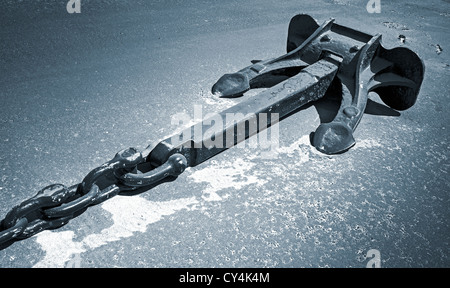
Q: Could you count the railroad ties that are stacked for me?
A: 0